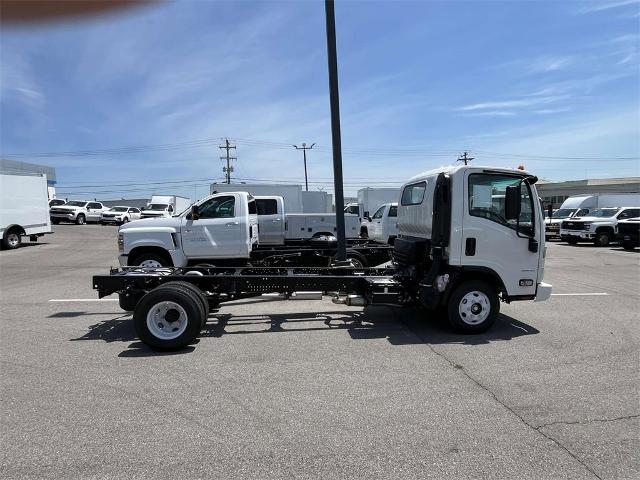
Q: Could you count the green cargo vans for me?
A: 0